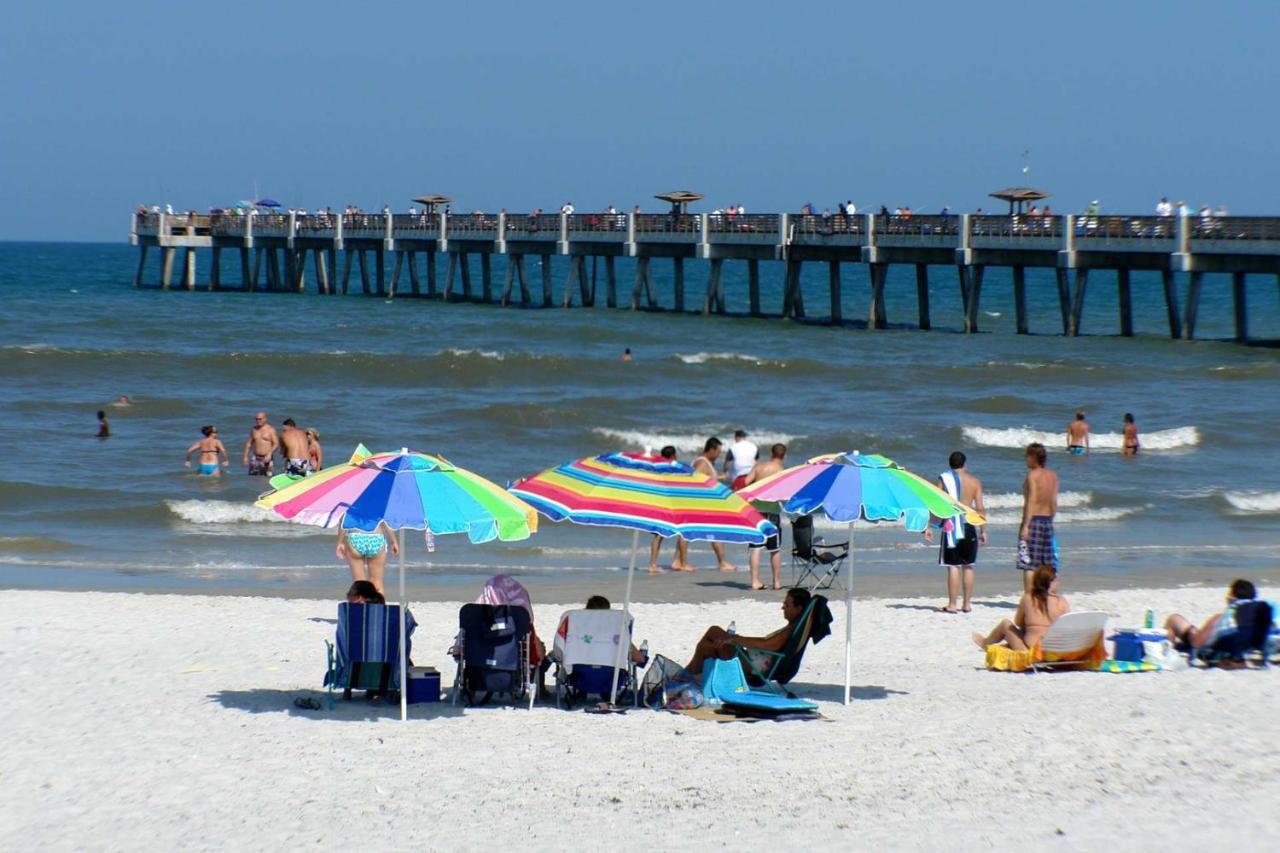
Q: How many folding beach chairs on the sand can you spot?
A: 7